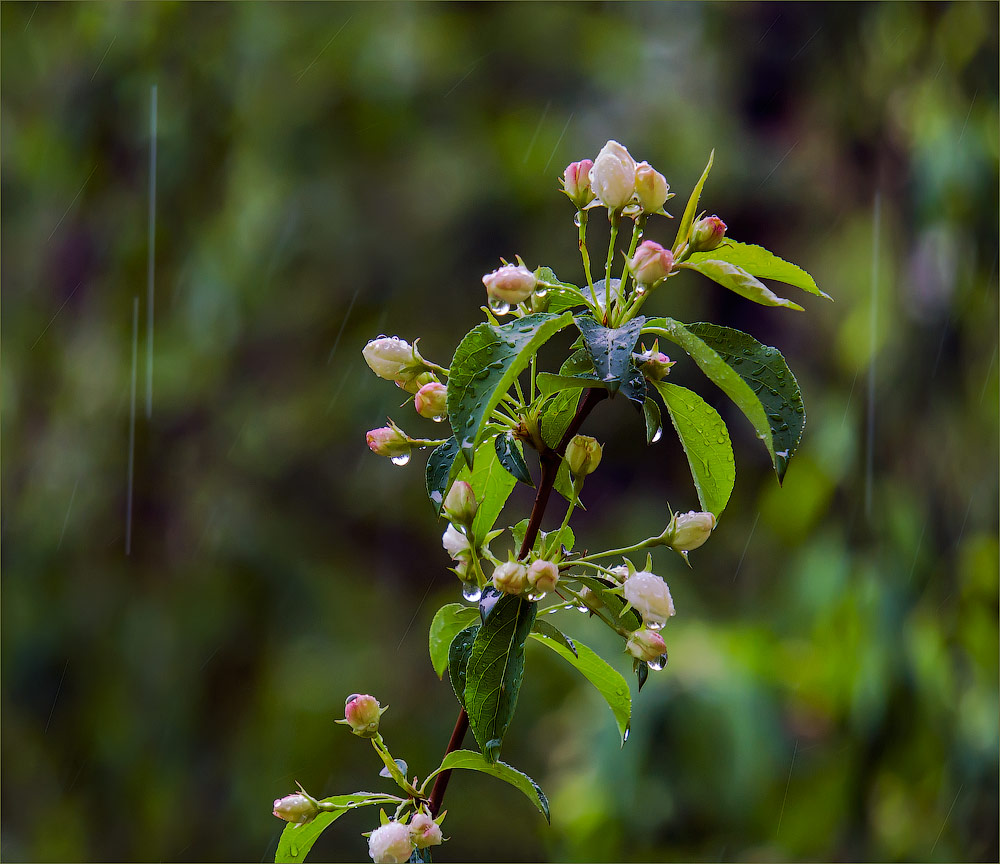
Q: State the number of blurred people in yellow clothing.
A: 0